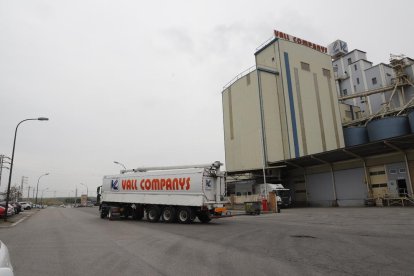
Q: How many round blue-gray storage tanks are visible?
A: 3